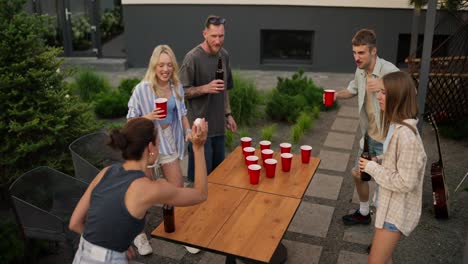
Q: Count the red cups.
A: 12